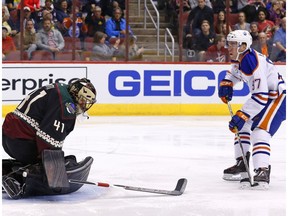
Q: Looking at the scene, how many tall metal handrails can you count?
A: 2